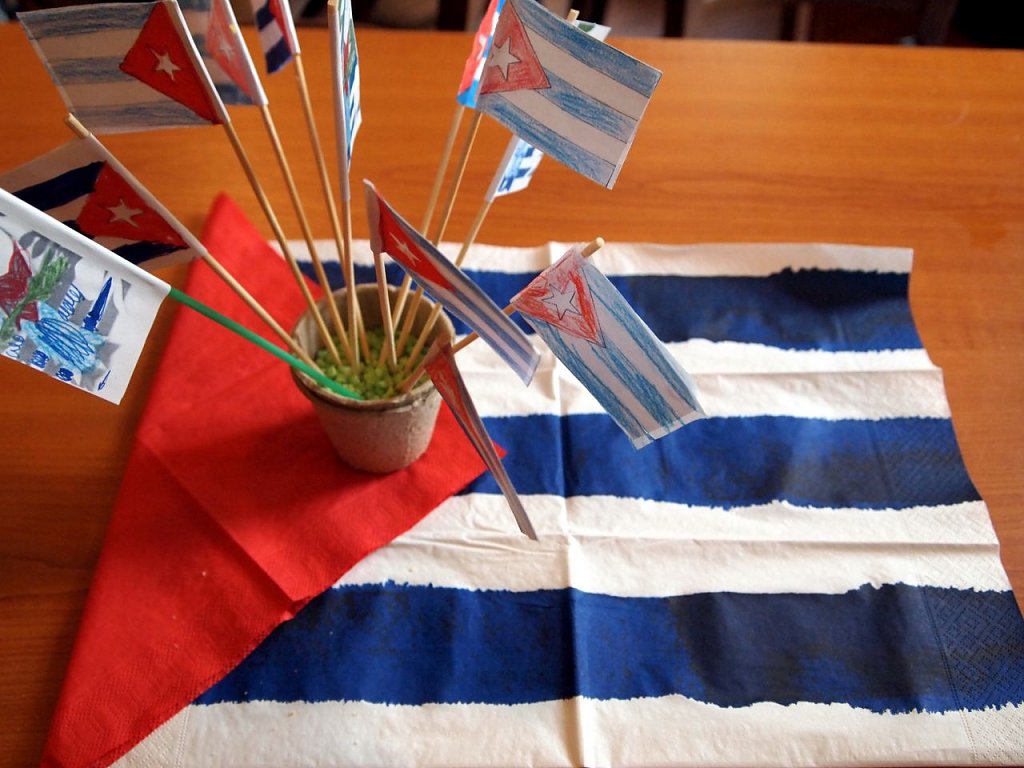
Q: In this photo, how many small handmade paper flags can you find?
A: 12